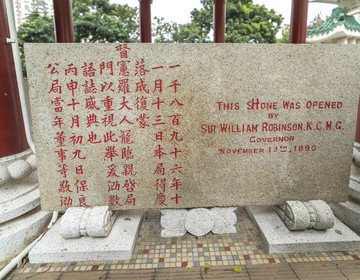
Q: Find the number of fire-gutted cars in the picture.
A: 0